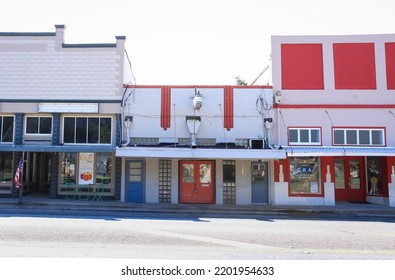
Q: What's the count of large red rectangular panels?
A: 3